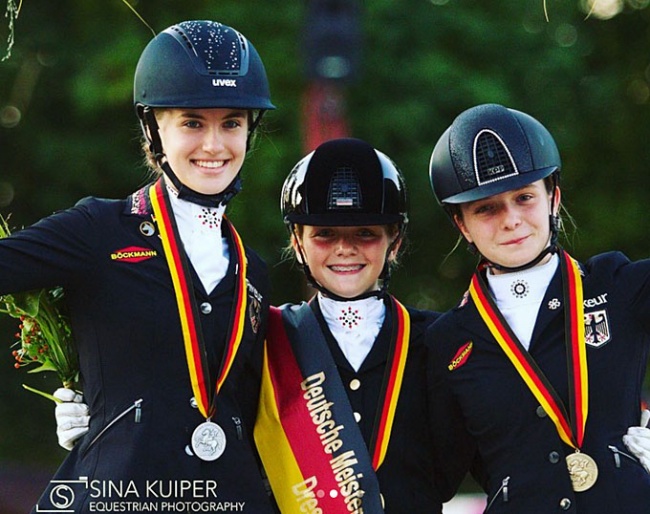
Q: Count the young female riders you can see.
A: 3